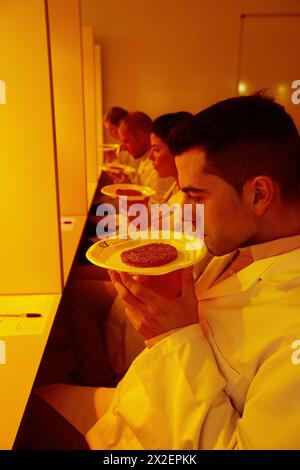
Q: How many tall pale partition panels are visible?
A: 4